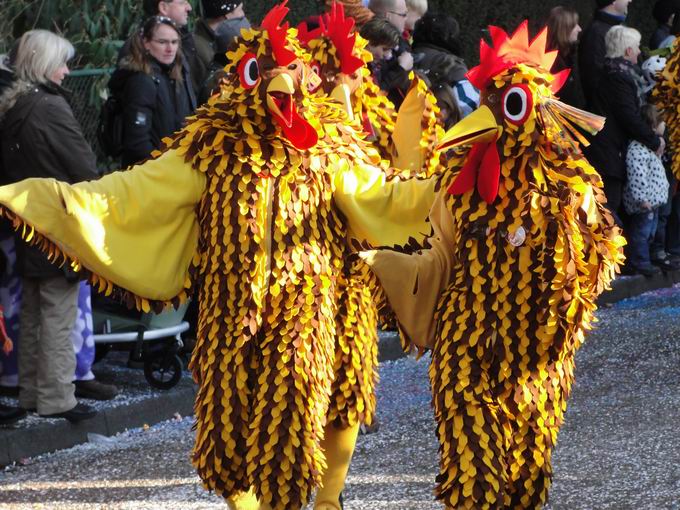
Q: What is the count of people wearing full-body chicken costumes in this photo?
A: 3